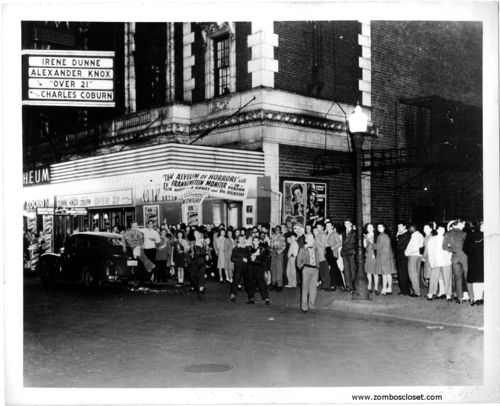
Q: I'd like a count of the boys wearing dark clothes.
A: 3